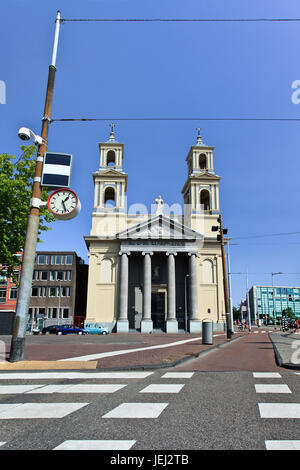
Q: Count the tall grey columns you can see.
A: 4